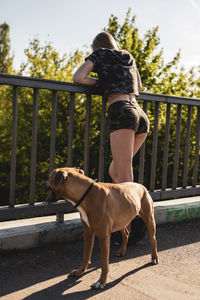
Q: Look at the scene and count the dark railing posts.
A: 12